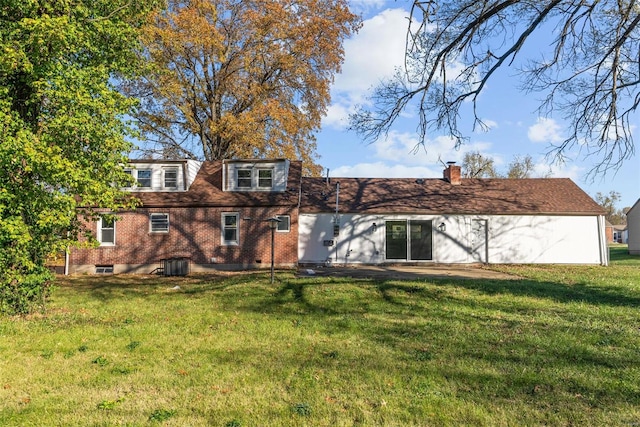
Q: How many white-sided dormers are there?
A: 2